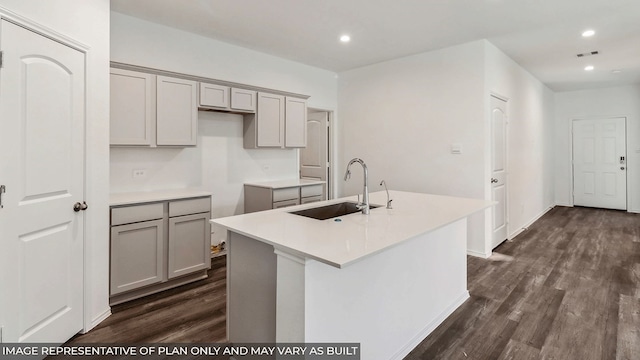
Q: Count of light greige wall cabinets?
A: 6